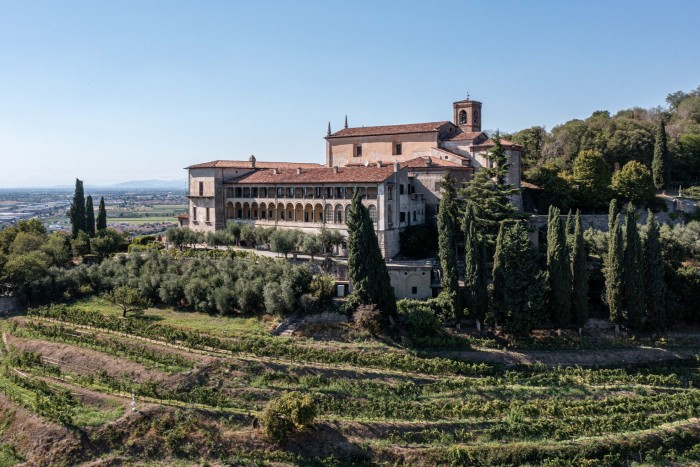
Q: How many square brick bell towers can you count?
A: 1